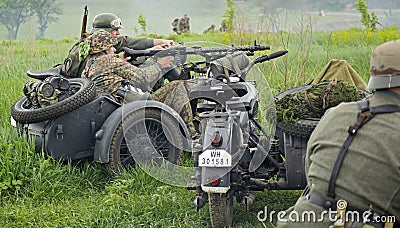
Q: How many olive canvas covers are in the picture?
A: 1